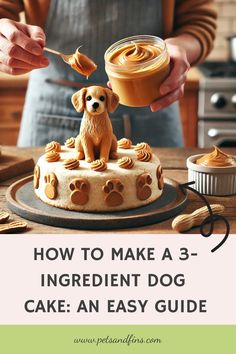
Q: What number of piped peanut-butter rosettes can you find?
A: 9